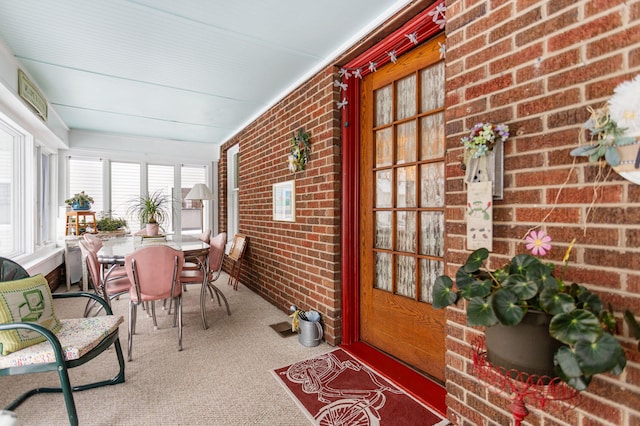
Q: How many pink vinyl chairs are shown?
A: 6